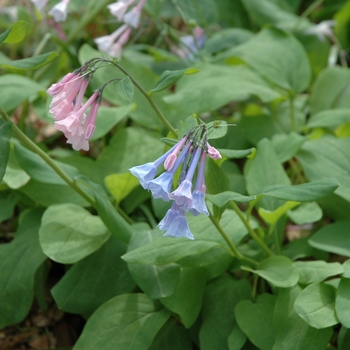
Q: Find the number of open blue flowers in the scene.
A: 6